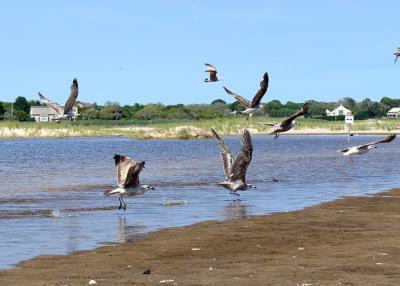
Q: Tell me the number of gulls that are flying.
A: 8